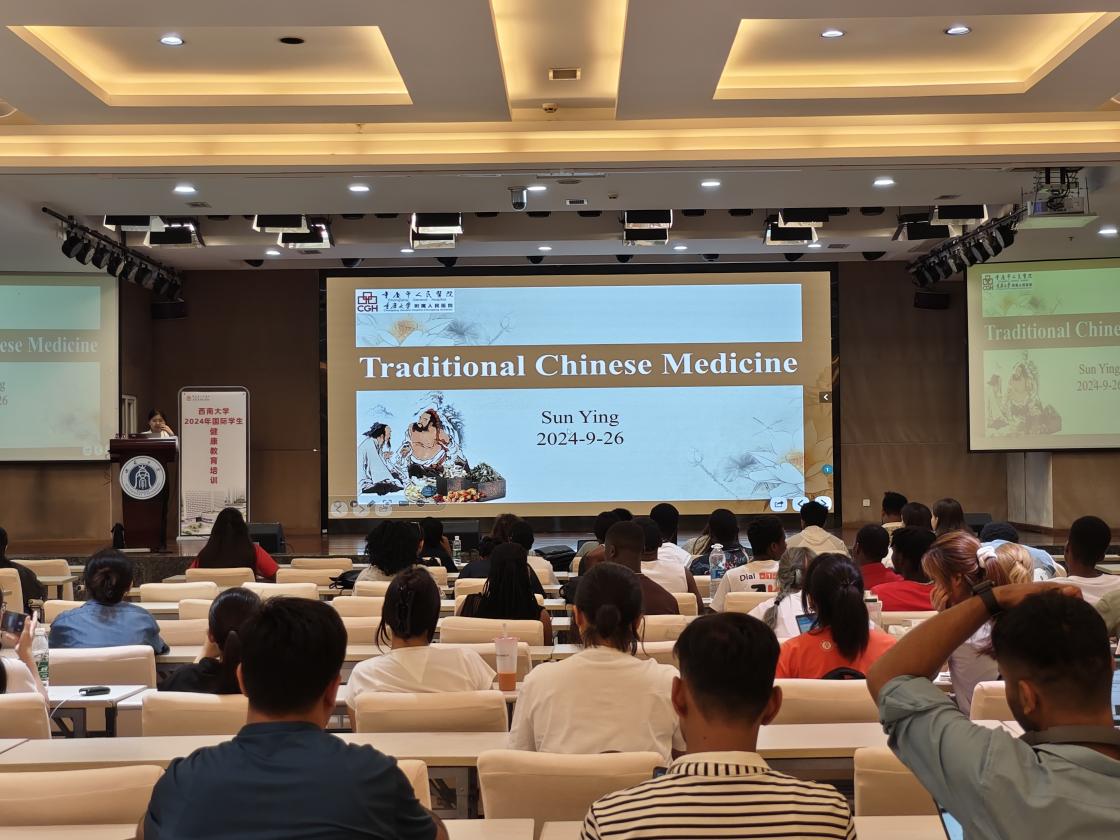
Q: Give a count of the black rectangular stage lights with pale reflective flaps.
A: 12